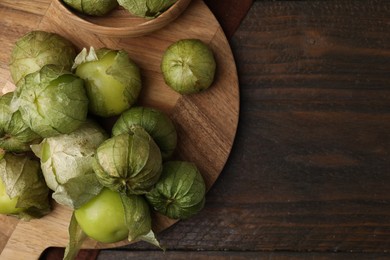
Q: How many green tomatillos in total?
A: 13